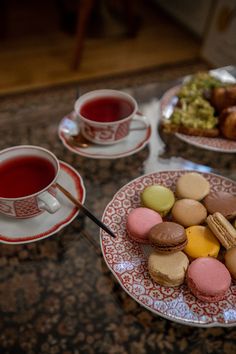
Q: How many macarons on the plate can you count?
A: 11